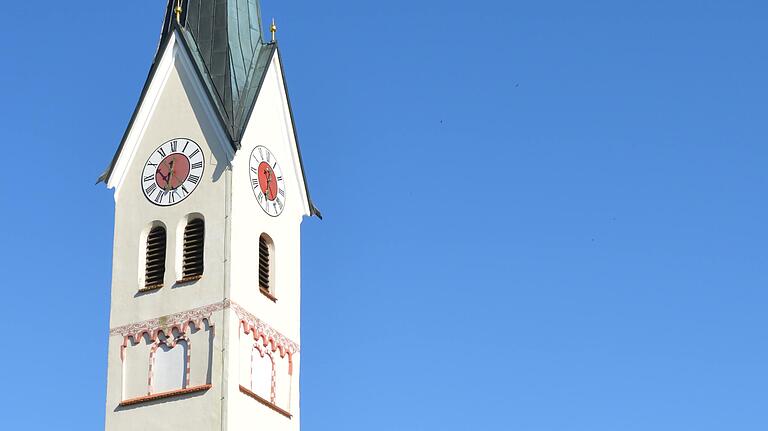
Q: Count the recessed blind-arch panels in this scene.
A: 2